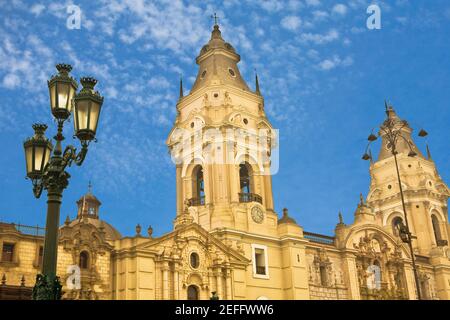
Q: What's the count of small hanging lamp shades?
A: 4